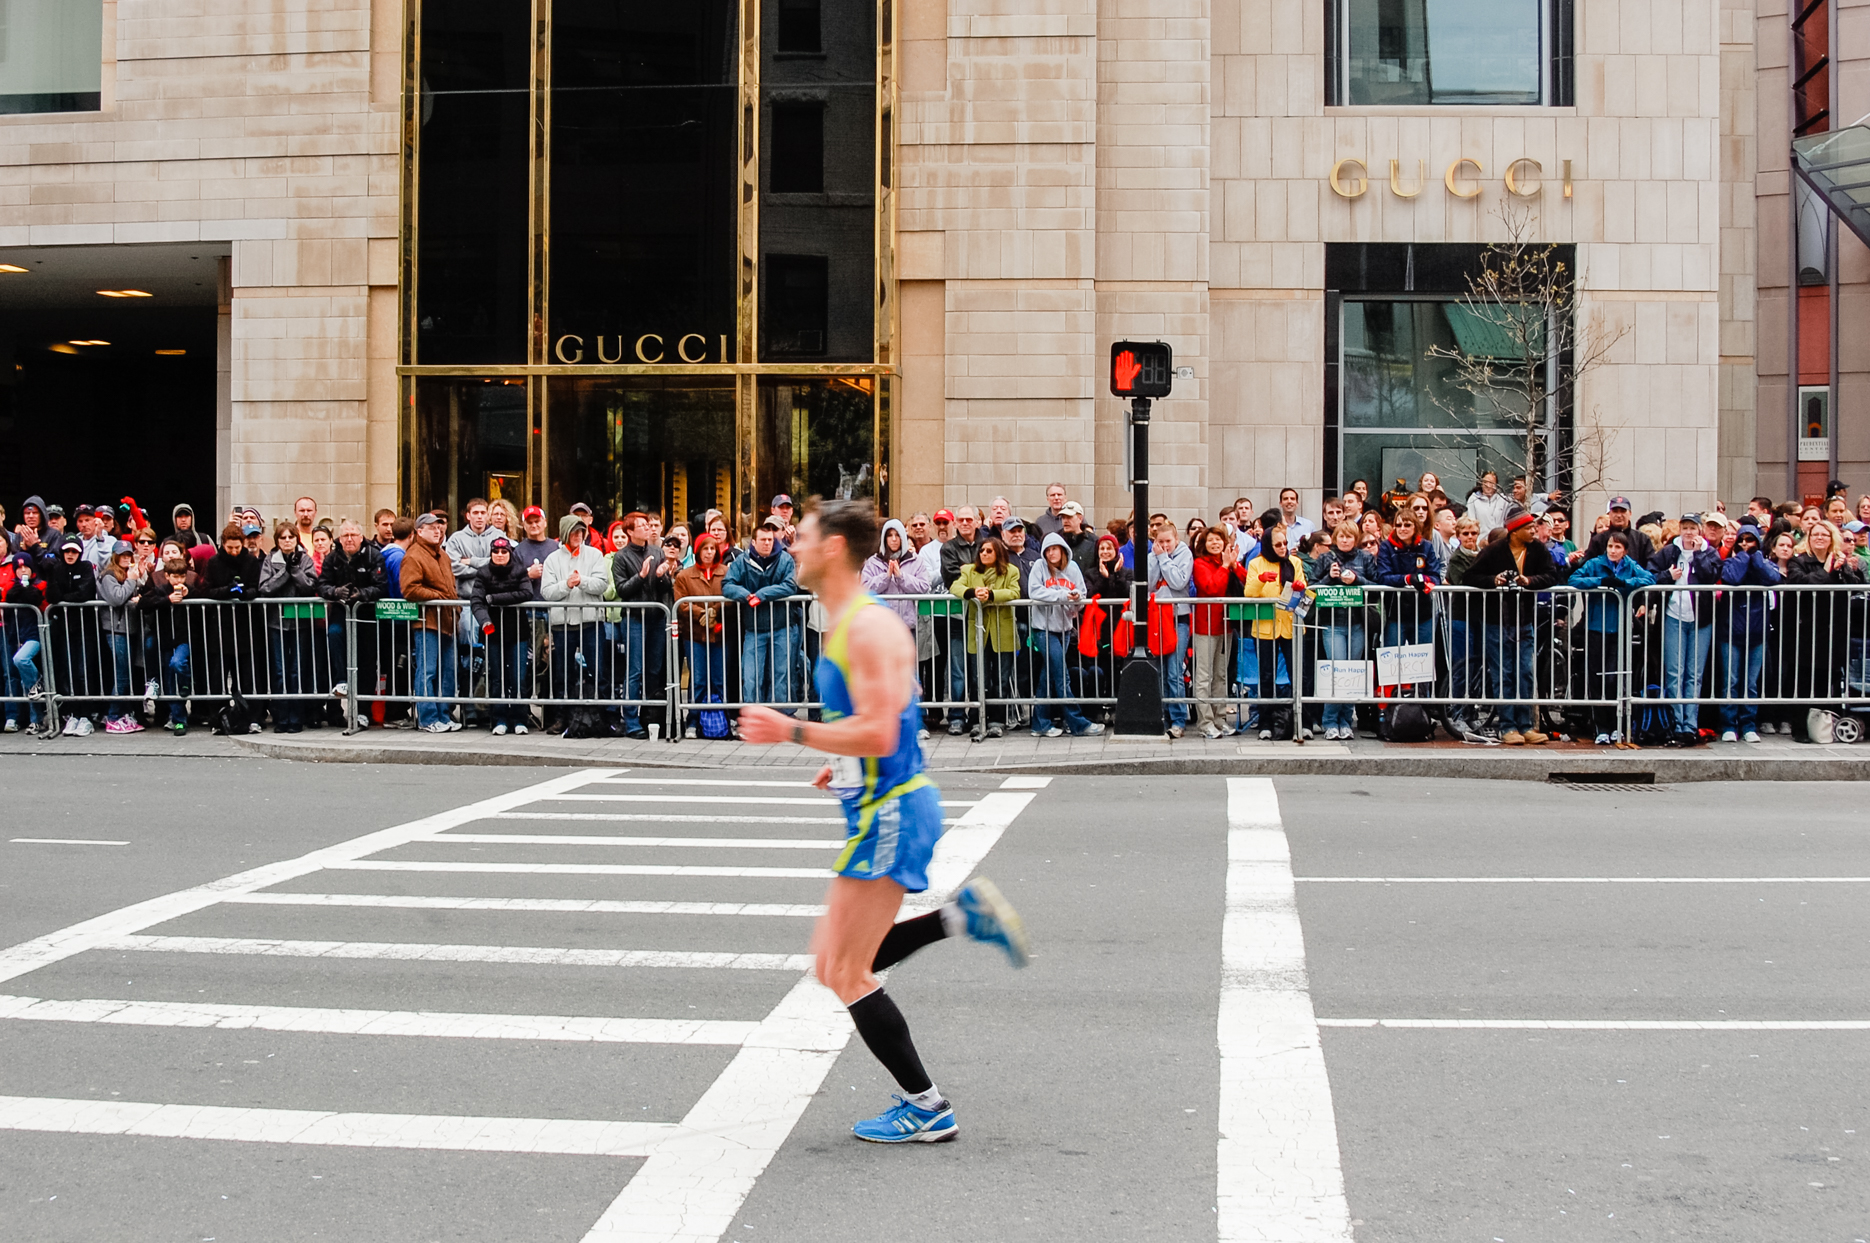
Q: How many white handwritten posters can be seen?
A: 2